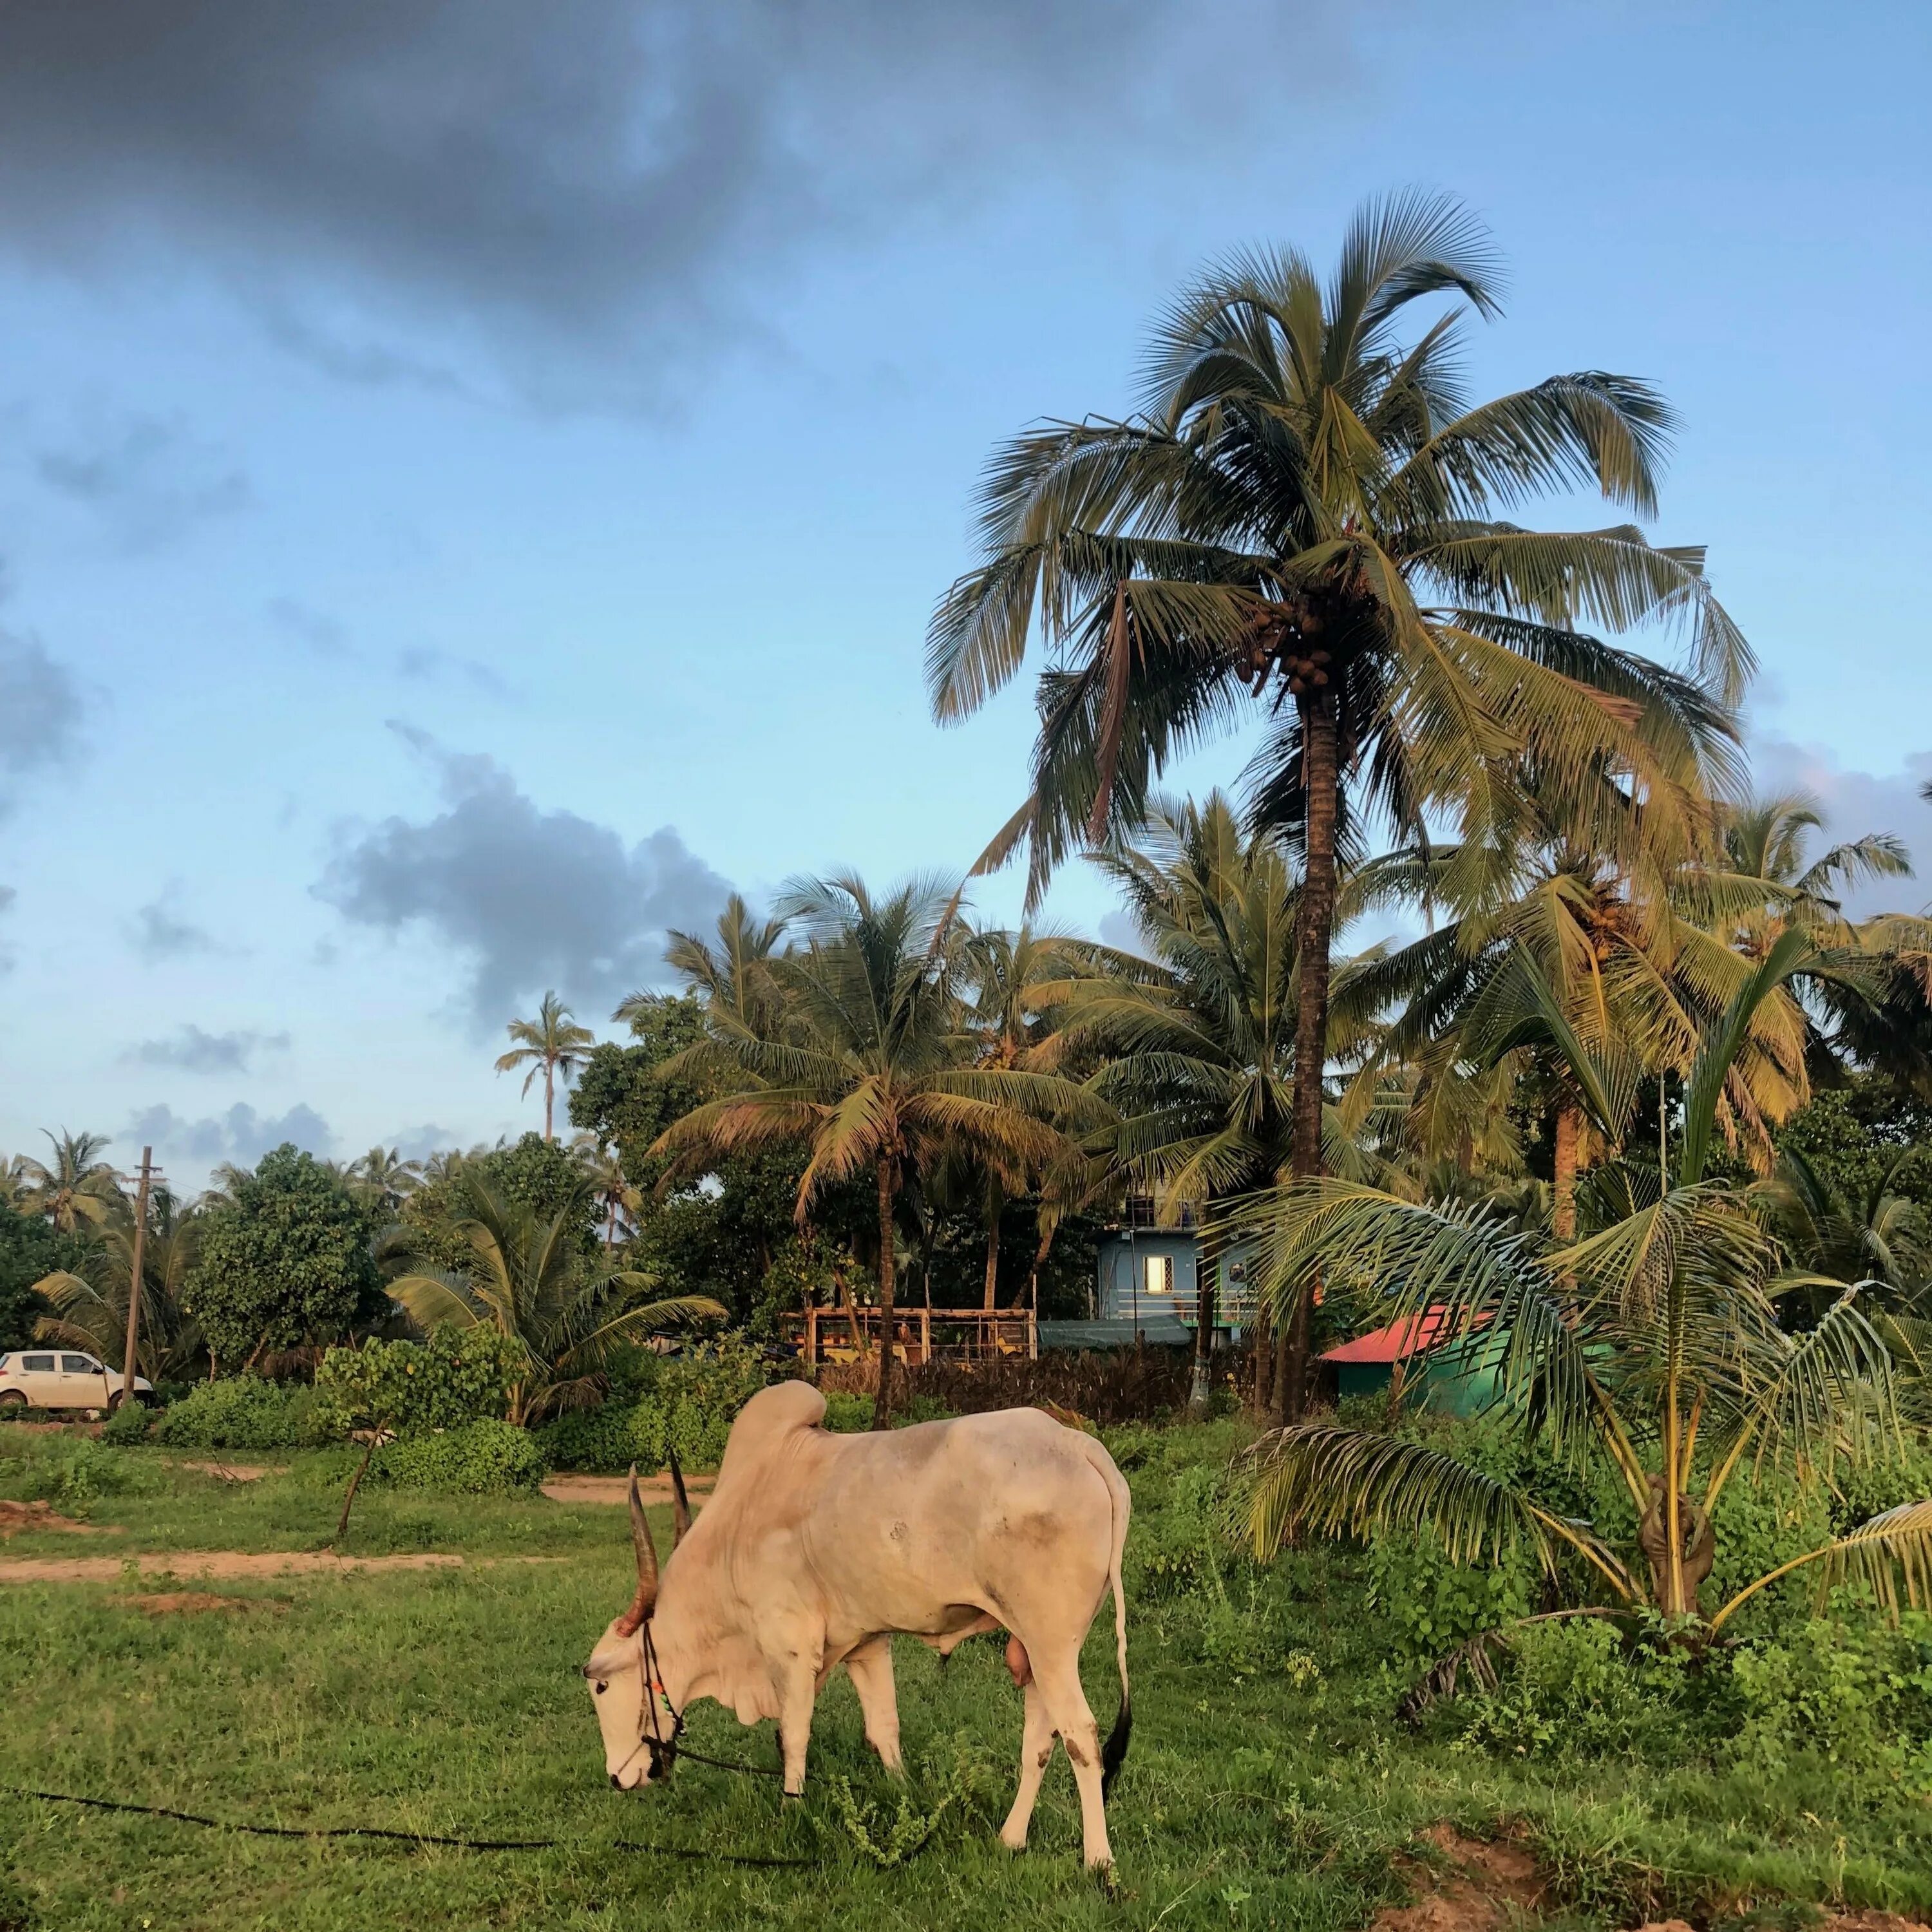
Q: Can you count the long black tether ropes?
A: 1